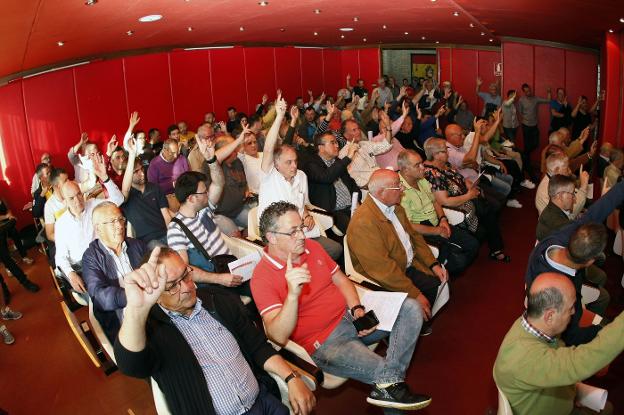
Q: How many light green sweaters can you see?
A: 1